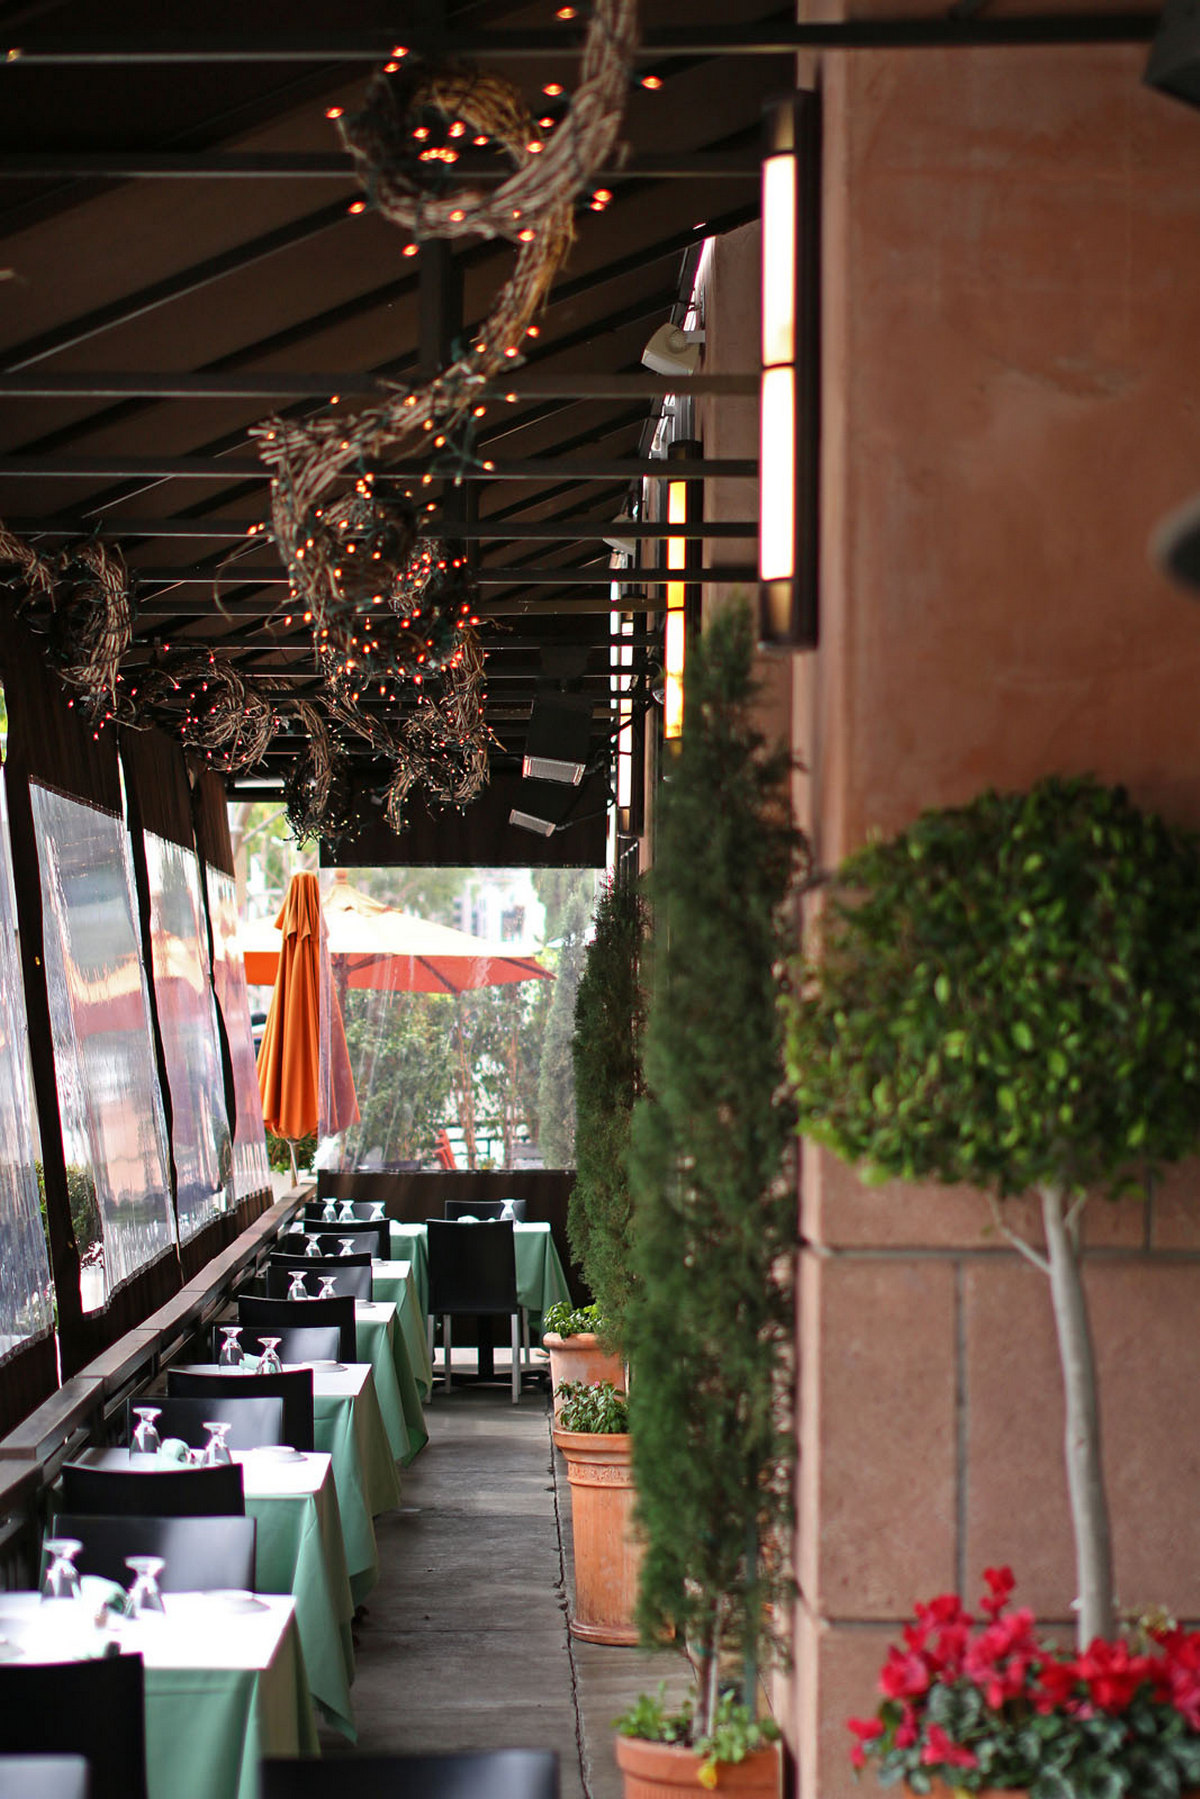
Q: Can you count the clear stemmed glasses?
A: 14